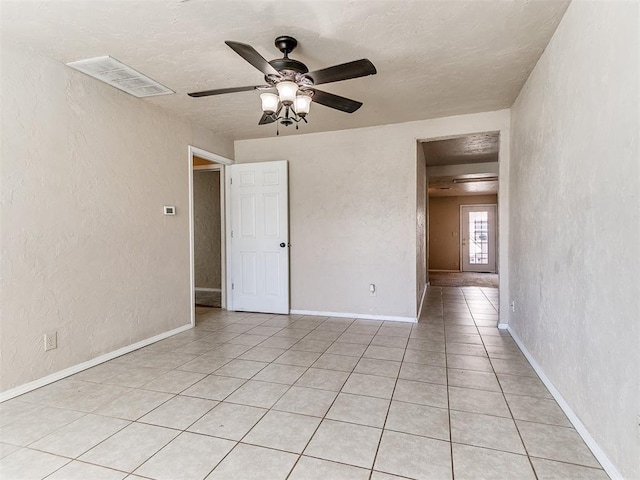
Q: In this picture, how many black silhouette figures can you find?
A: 0